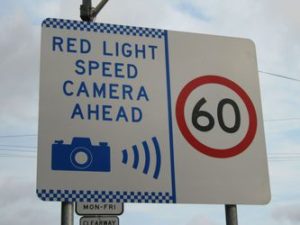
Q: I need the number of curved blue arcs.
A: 4